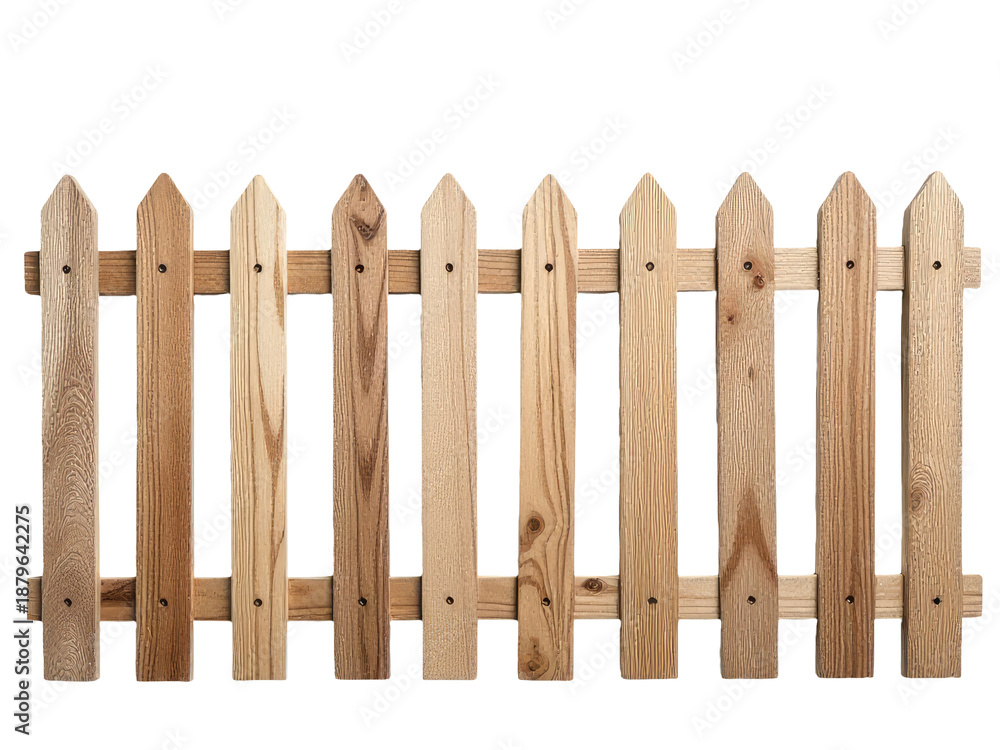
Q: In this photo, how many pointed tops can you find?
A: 10